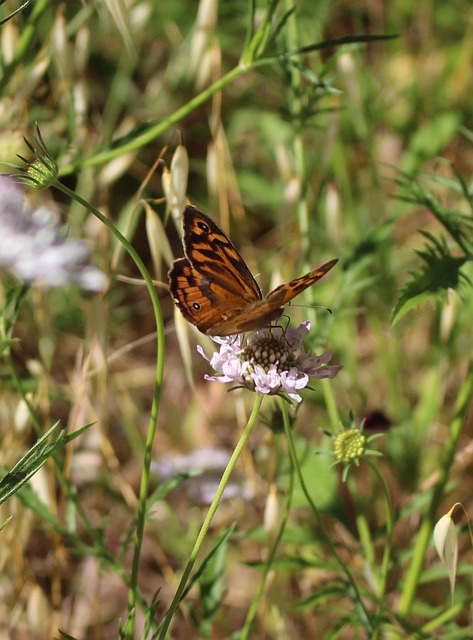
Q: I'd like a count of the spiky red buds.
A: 0